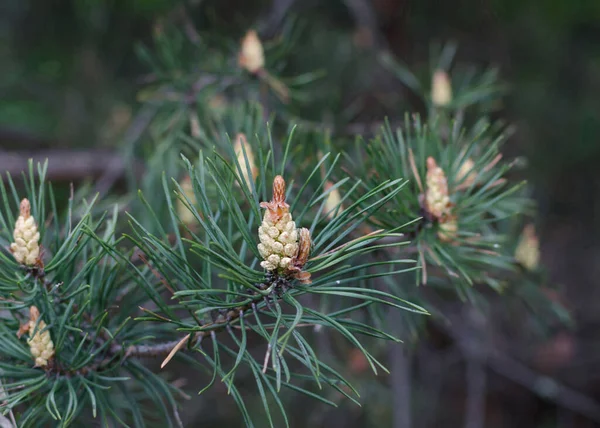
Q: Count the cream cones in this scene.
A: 12